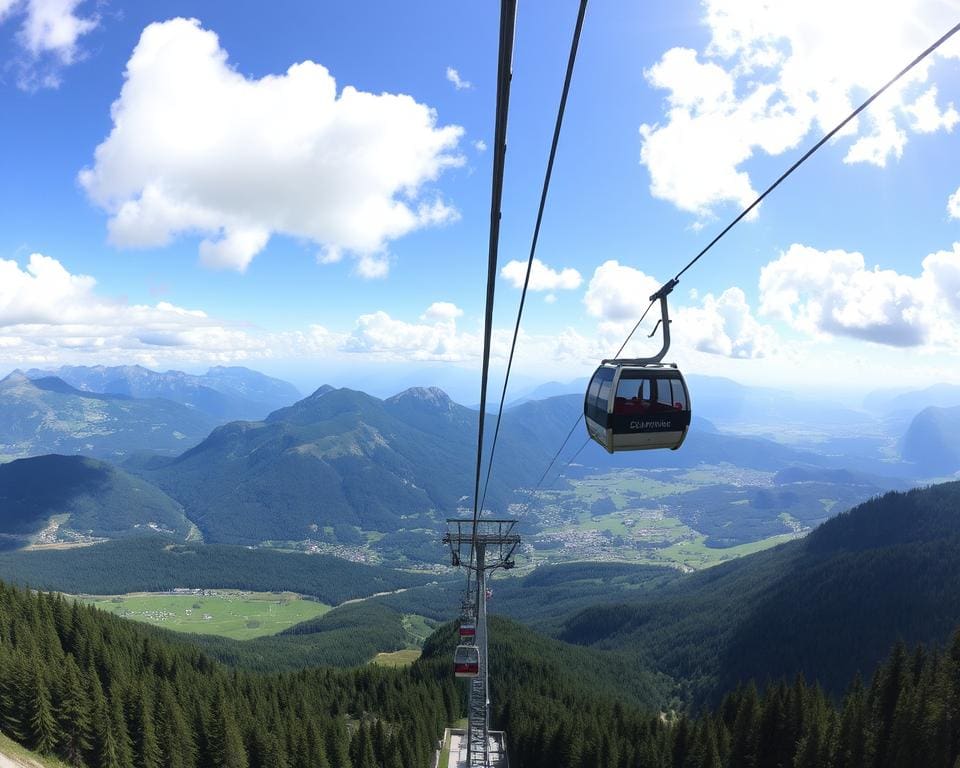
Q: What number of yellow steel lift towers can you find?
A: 0